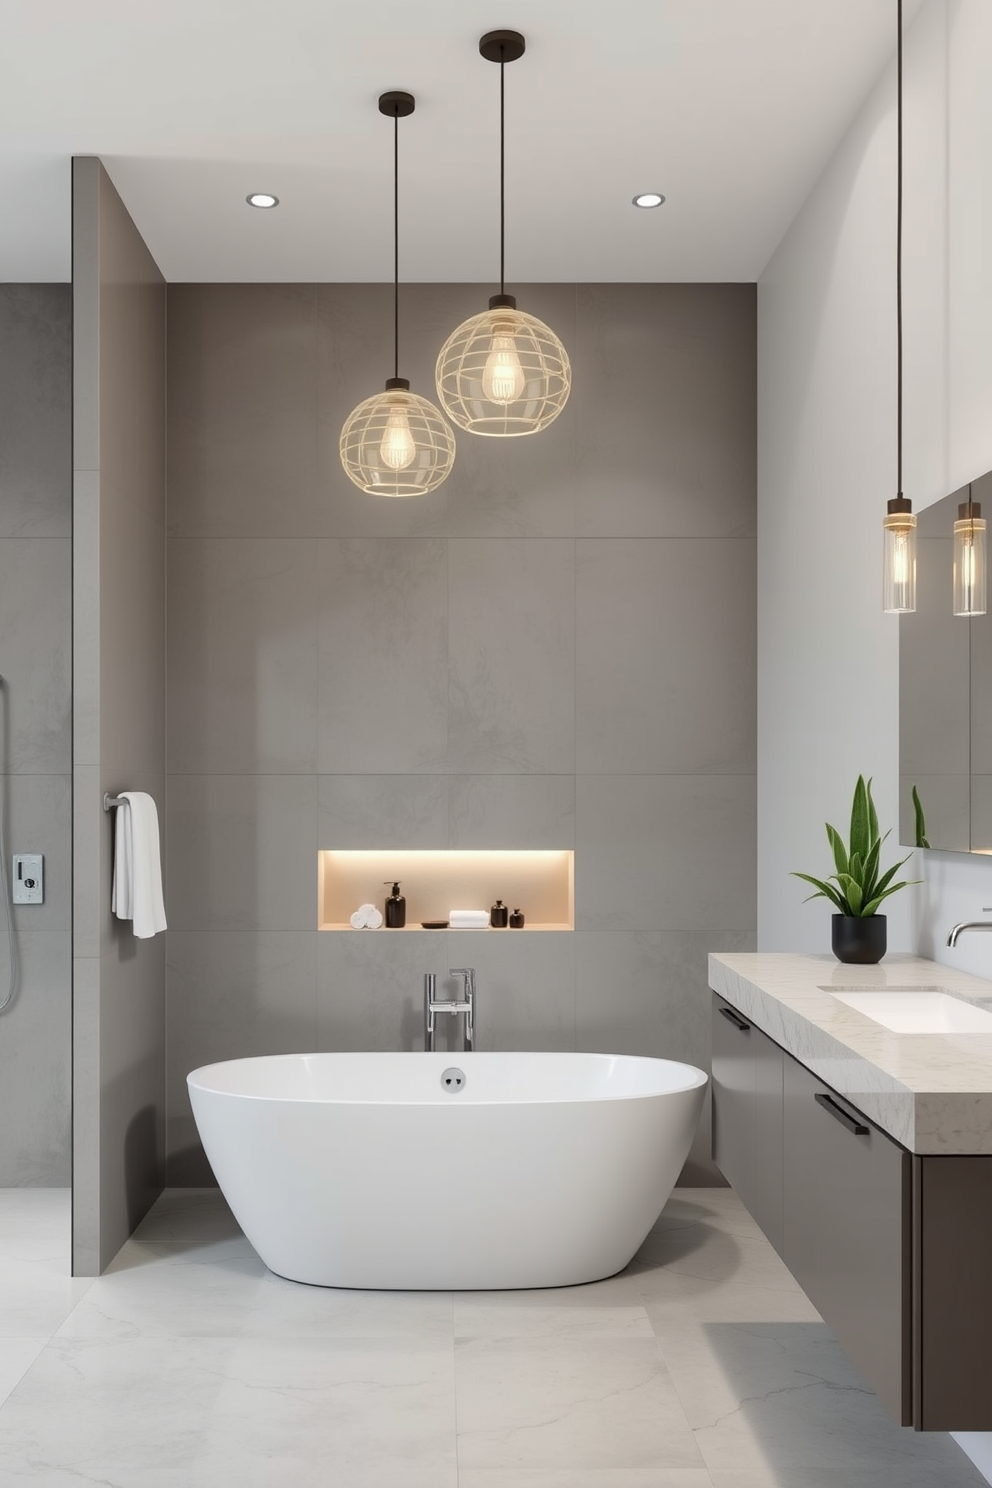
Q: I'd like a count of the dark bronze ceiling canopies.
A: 2